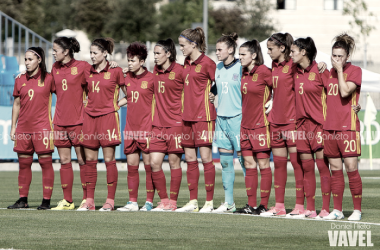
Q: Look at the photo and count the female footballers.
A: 11